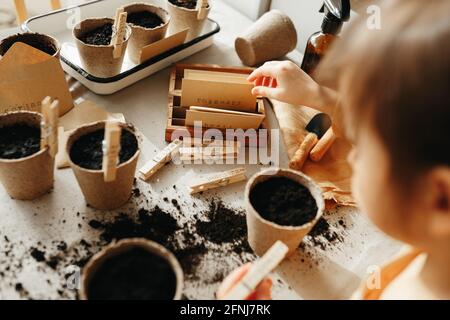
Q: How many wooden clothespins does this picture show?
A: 9